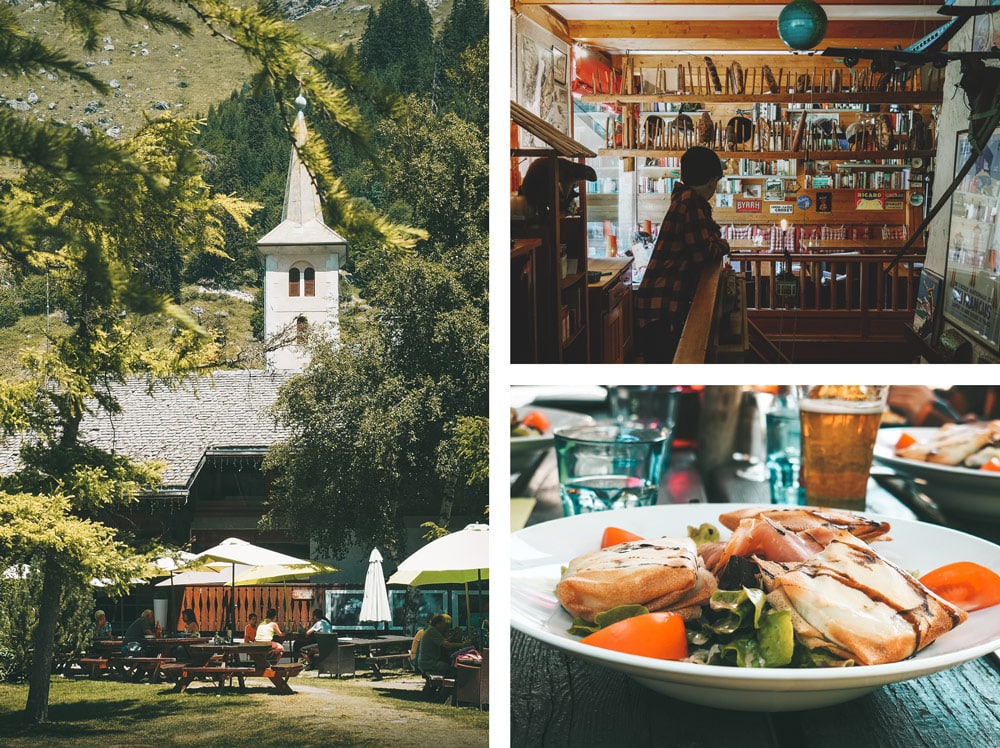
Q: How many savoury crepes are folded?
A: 3